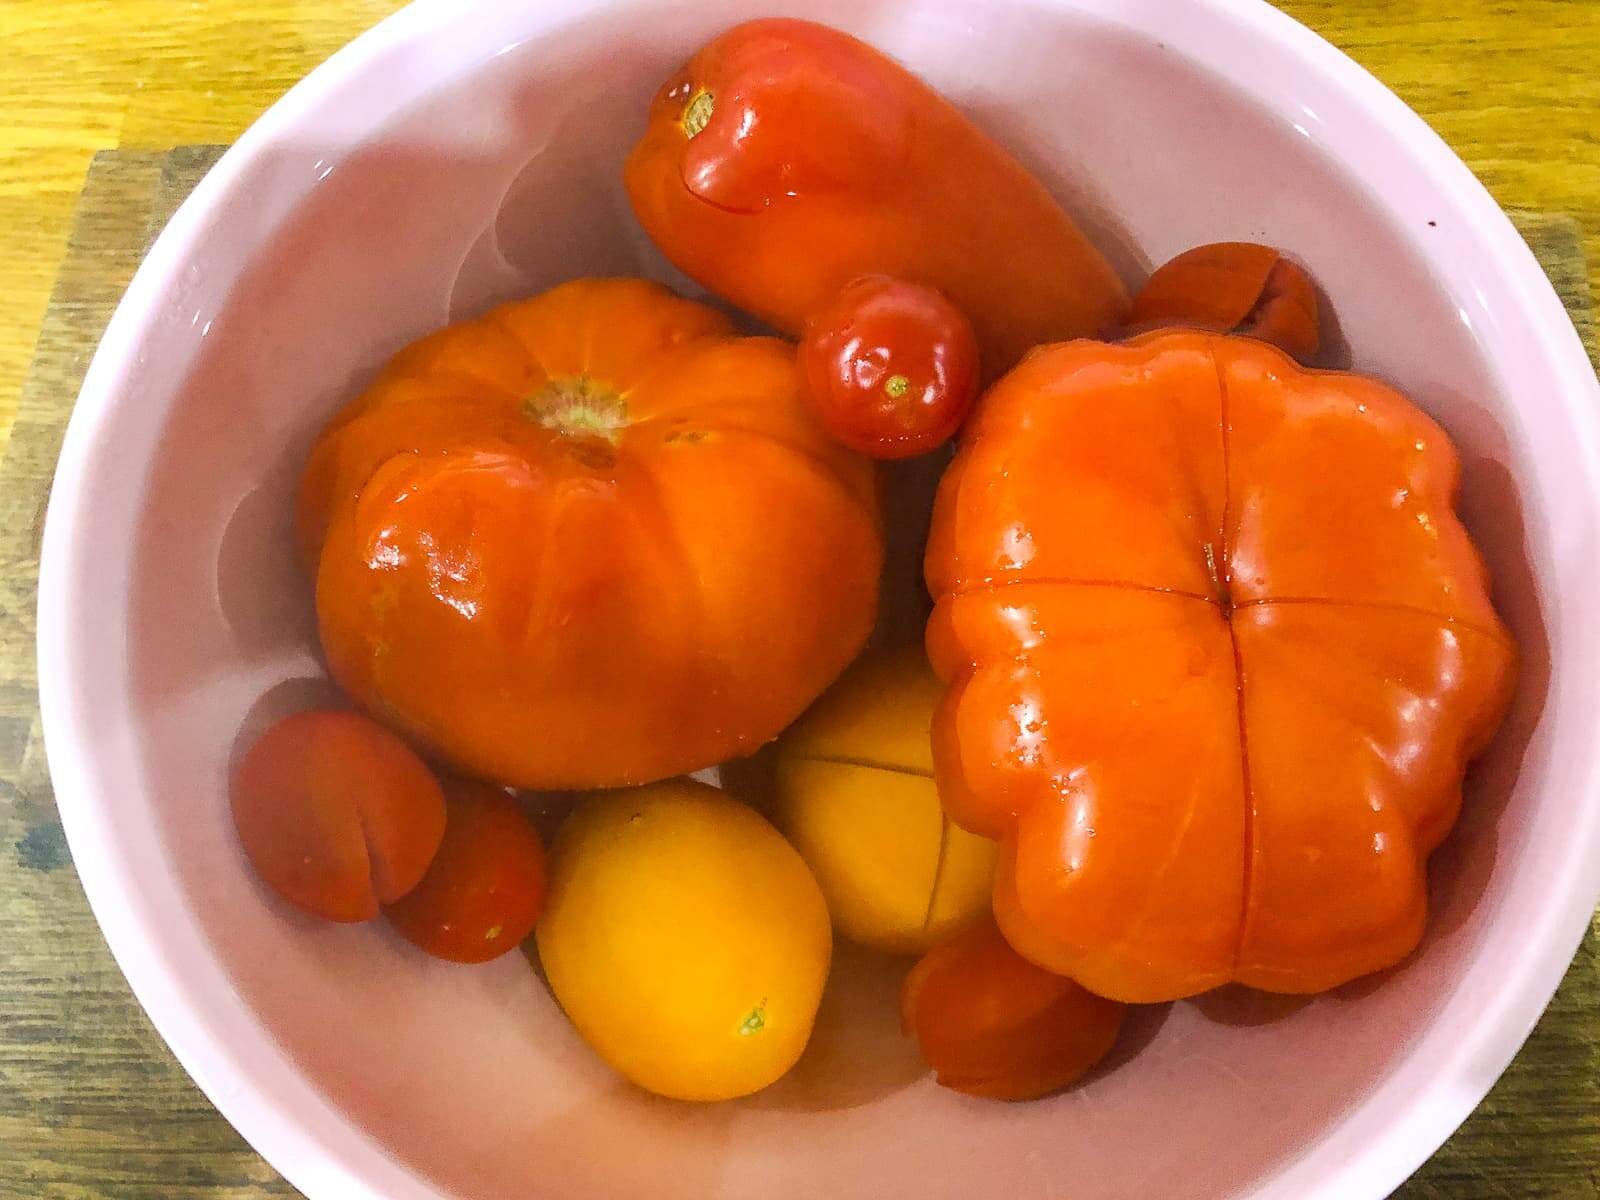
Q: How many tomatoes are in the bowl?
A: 10